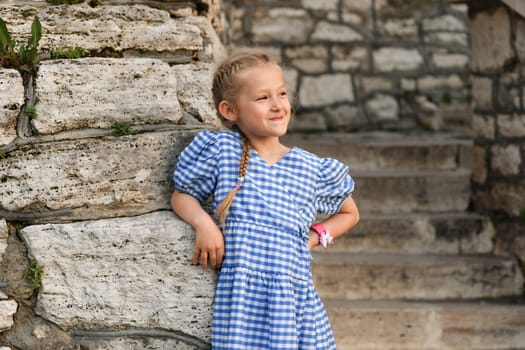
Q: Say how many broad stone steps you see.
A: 5